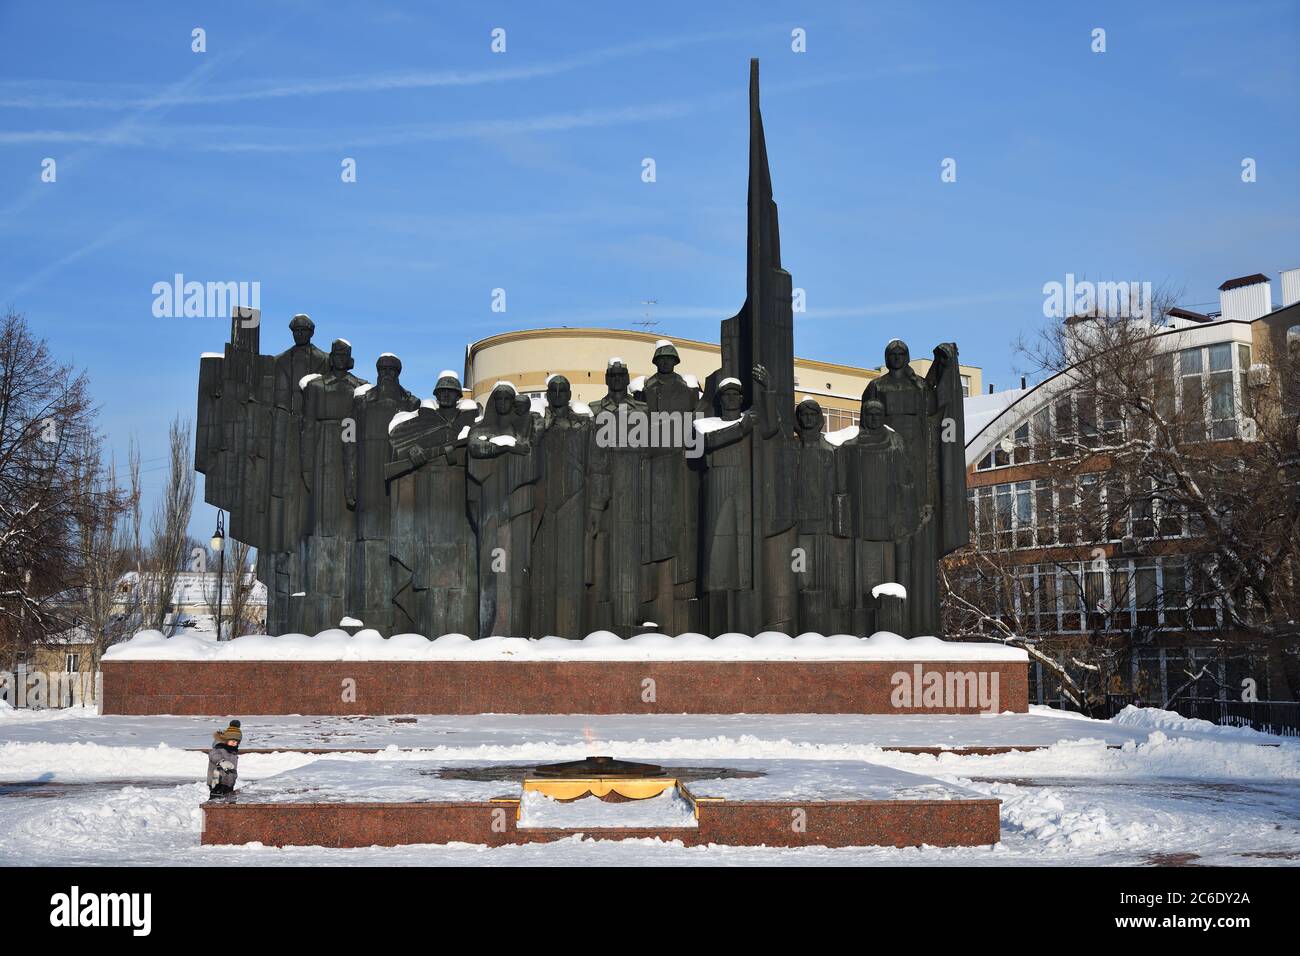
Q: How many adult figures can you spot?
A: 12